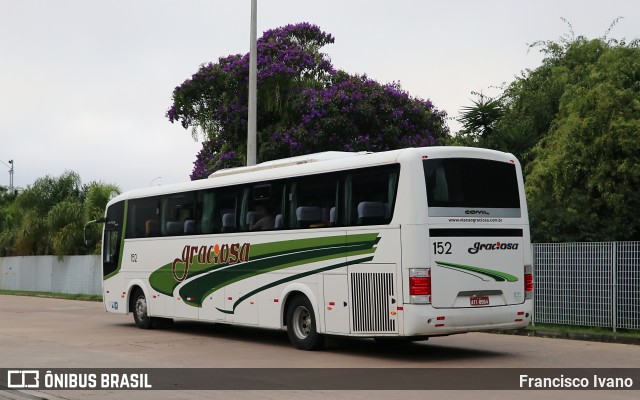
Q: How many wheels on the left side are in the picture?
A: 2